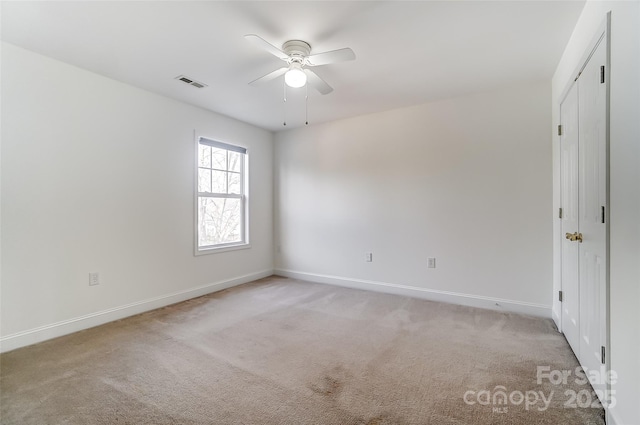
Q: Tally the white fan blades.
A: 4